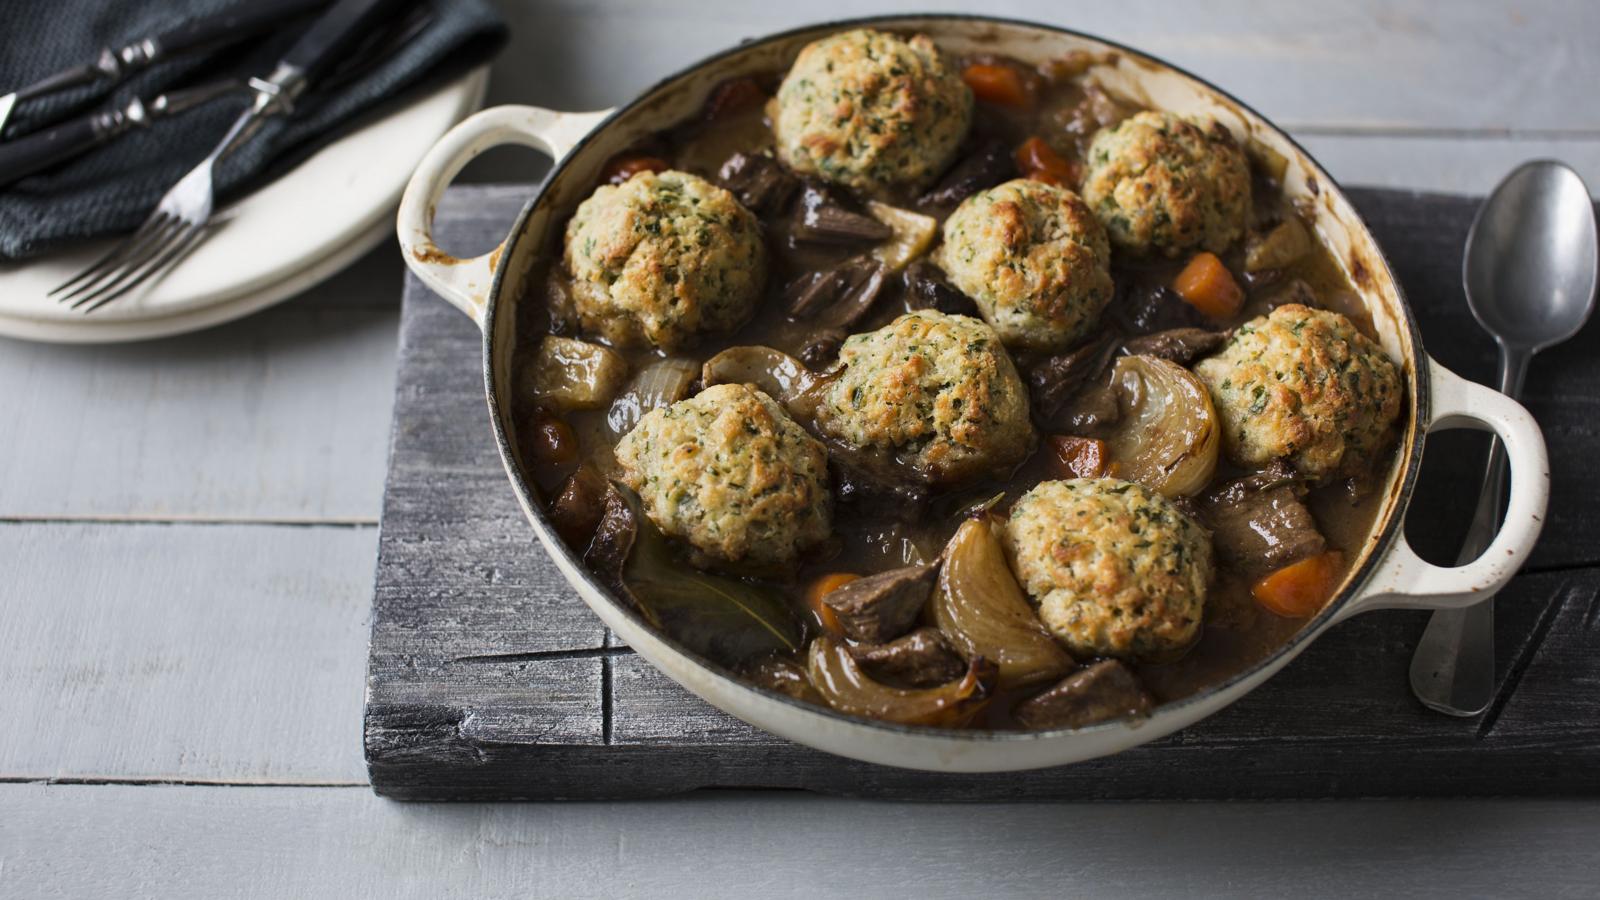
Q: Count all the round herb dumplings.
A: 8